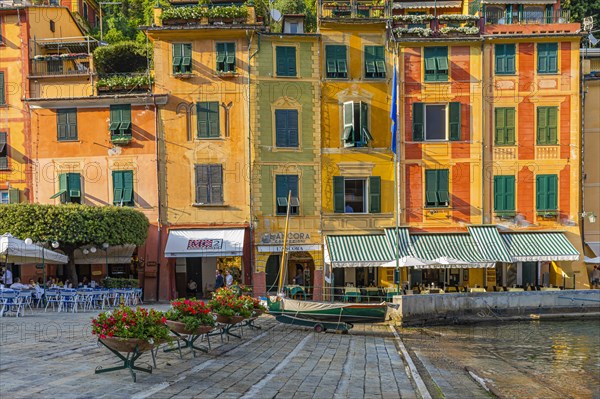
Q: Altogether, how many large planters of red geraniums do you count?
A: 4